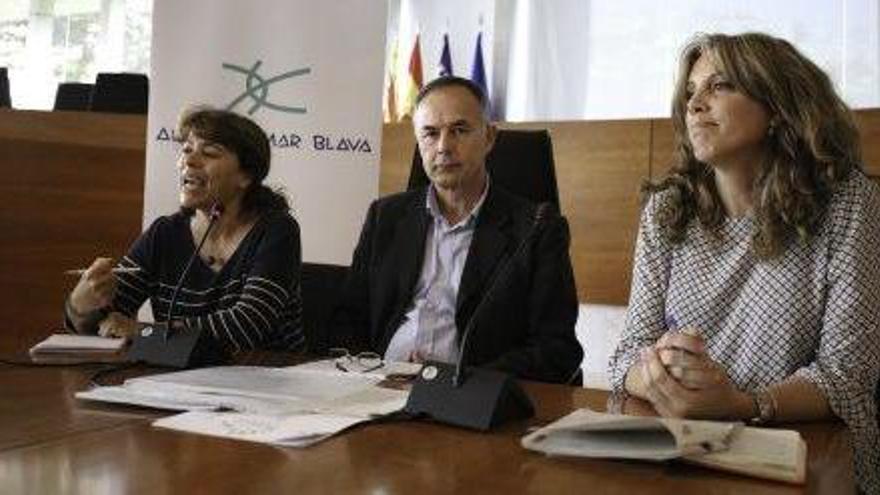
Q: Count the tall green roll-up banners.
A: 0